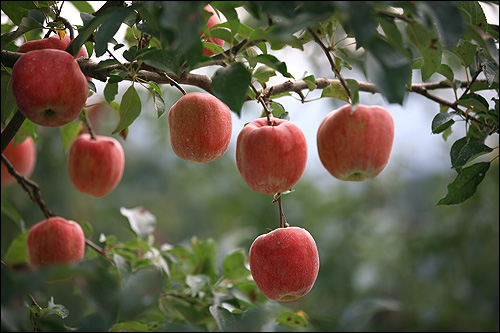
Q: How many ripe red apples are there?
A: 10